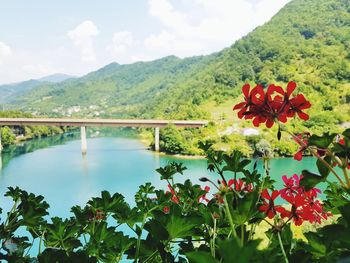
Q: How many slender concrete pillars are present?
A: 2